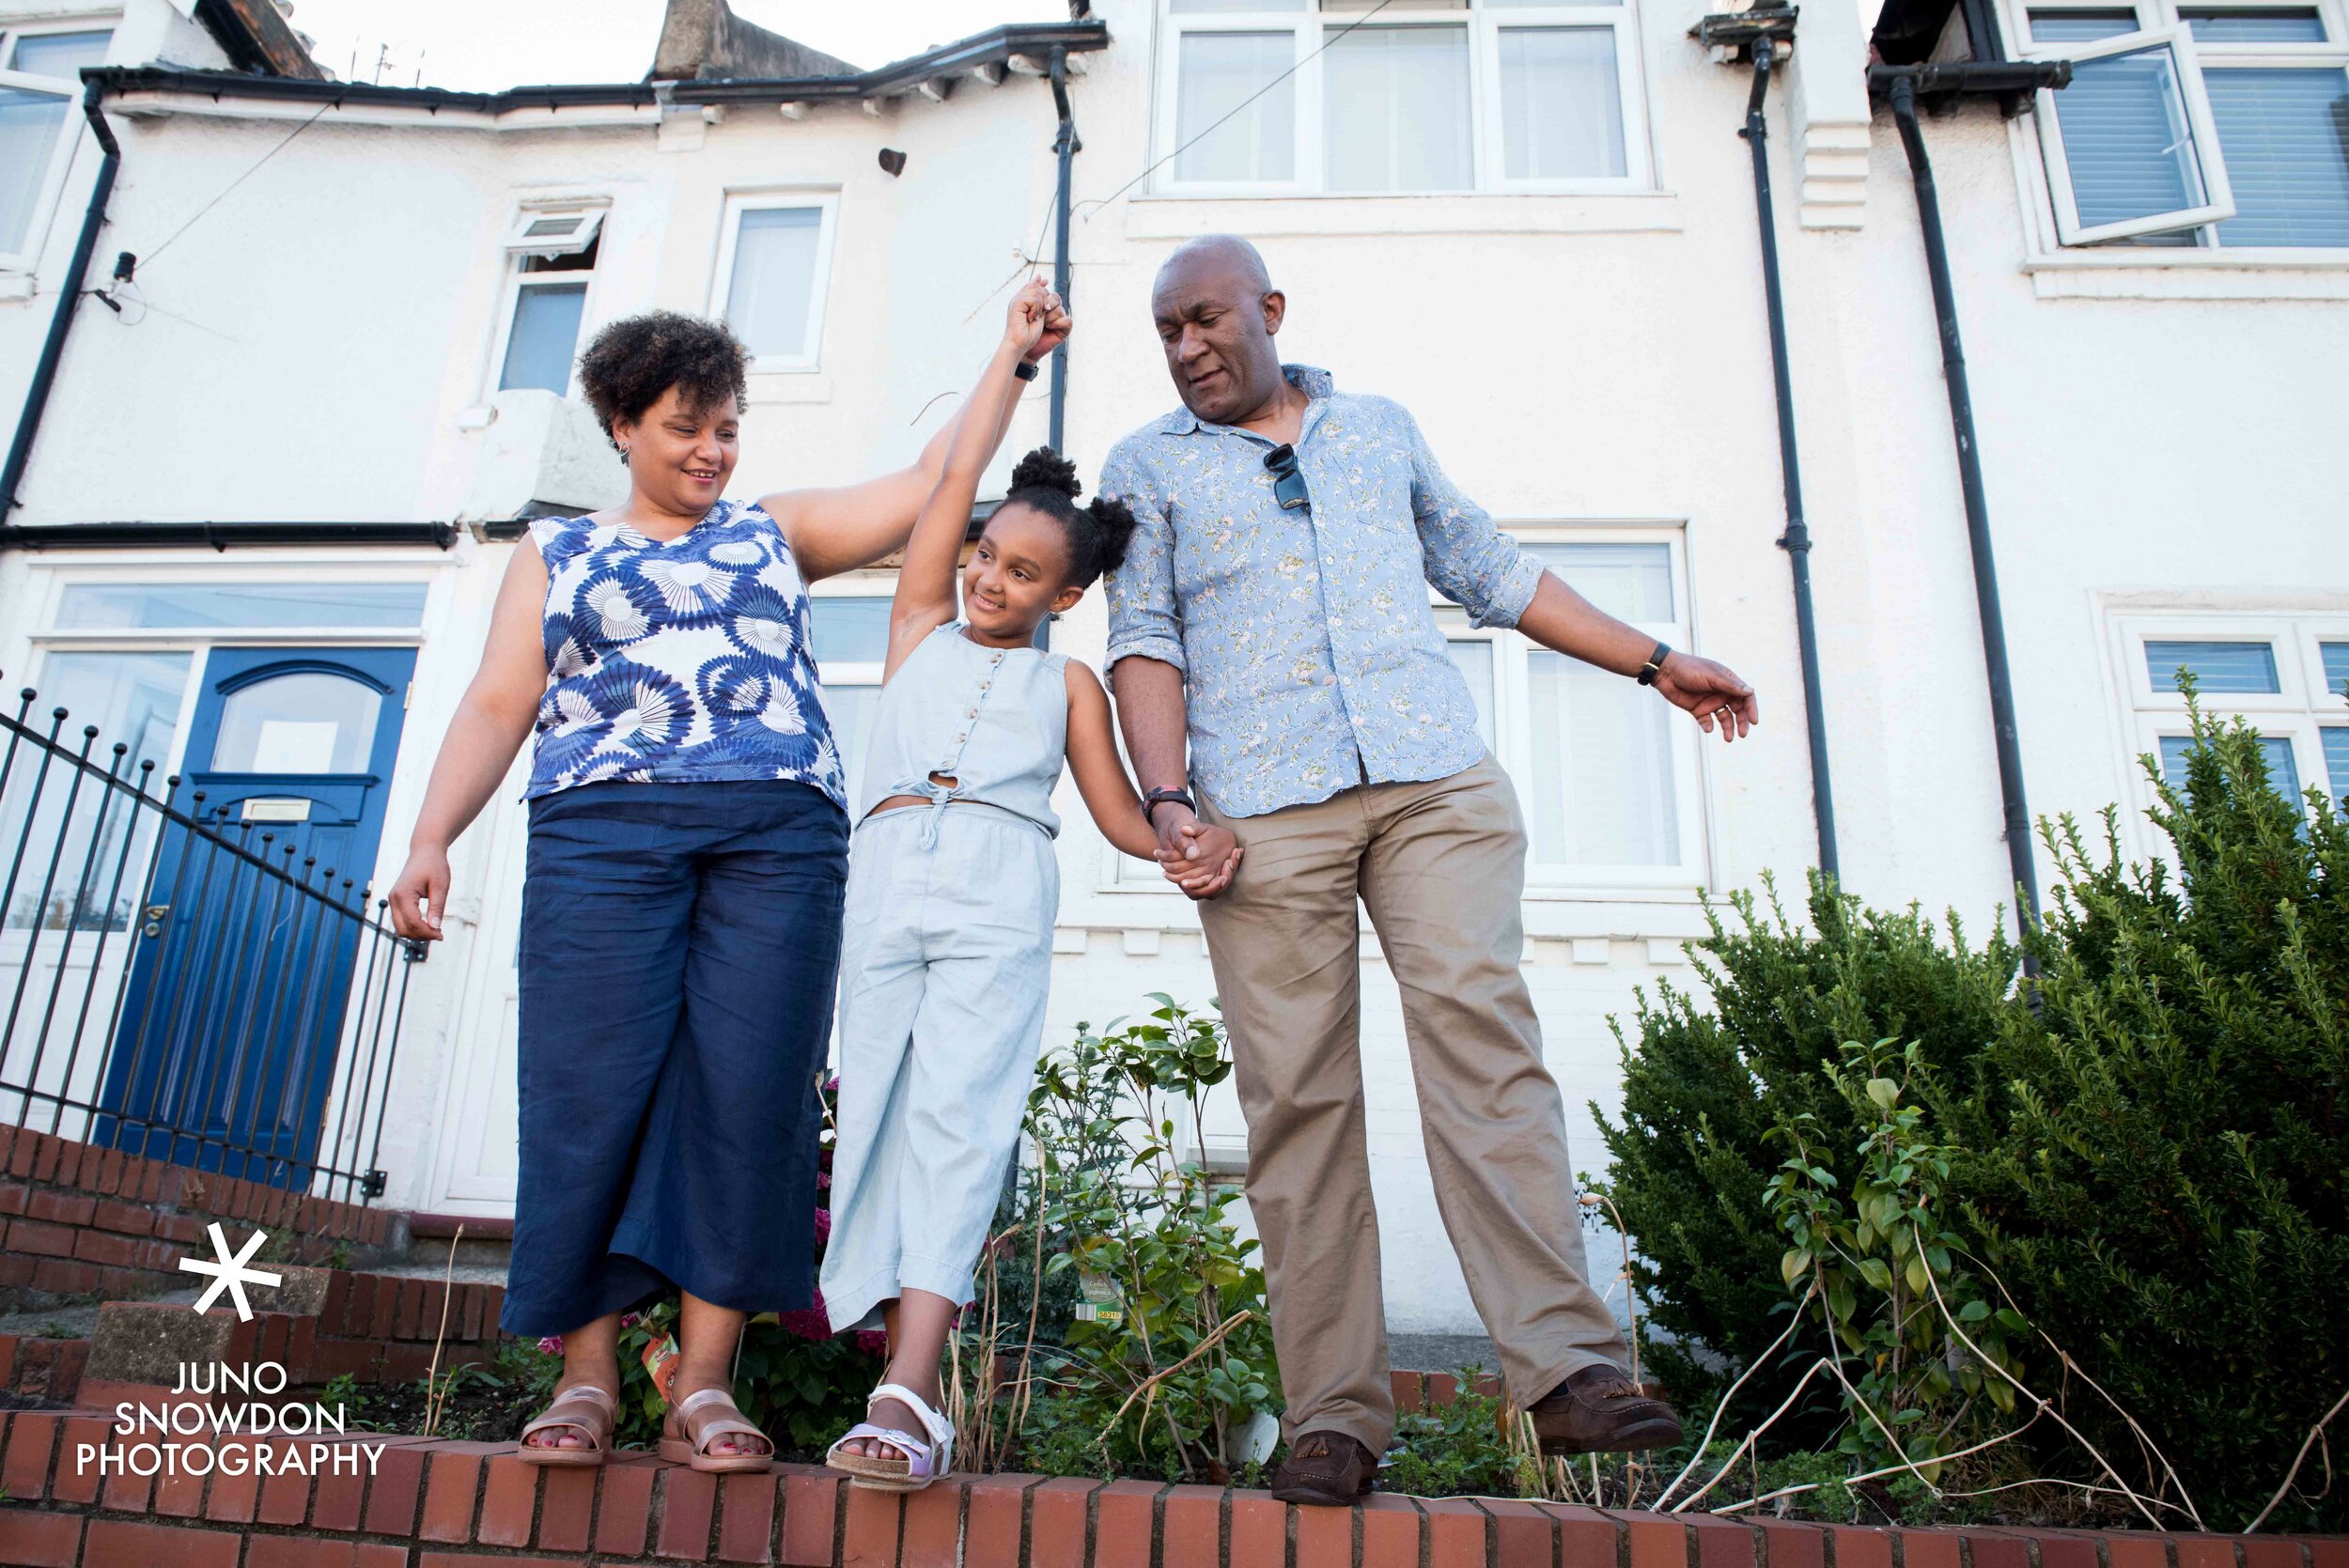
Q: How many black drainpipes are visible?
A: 4